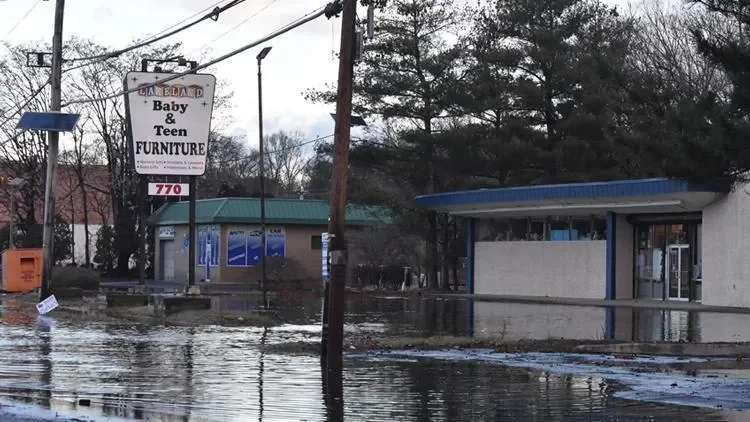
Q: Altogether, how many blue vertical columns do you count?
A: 2